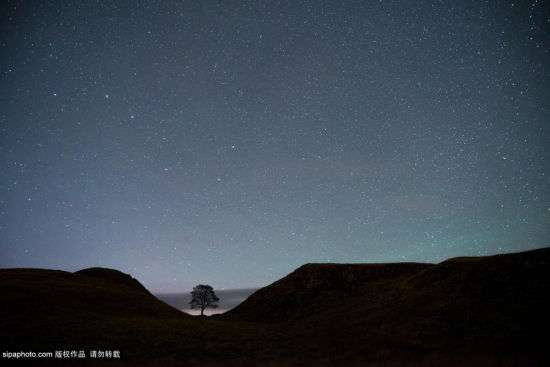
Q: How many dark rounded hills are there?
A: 2